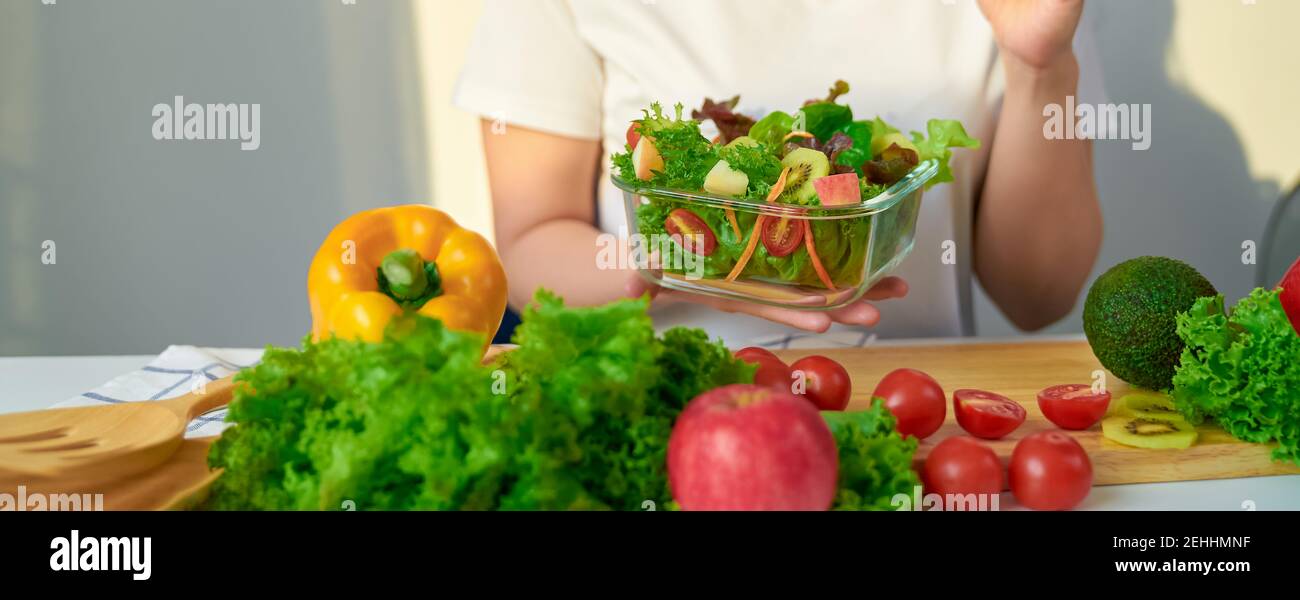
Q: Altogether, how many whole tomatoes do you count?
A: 5